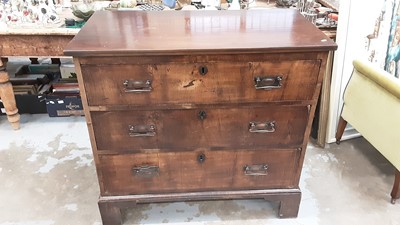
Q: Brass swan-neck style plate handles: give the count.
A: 6